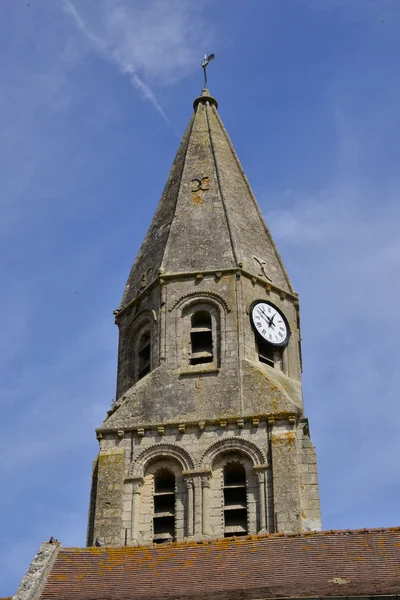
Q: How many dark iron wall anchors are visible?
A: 3